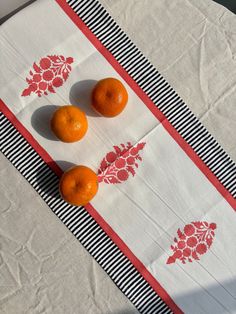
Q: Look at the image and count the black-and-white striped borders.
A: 2